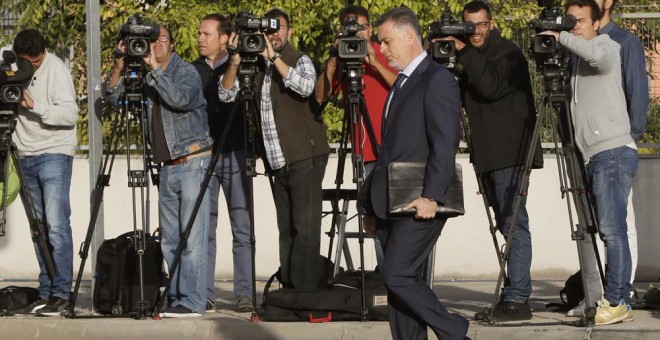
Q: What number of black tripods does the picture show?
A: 6